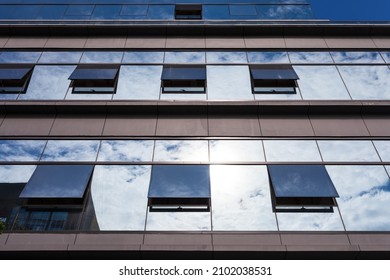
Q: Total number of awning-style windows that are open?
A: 8